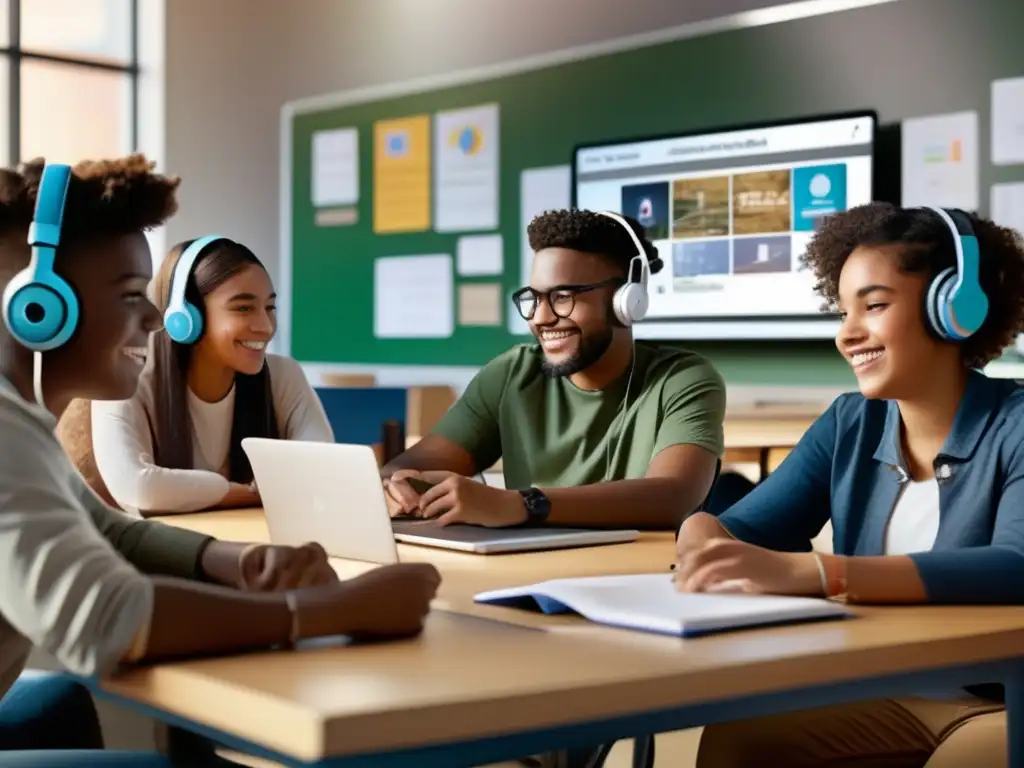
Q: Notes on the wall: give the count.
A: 11